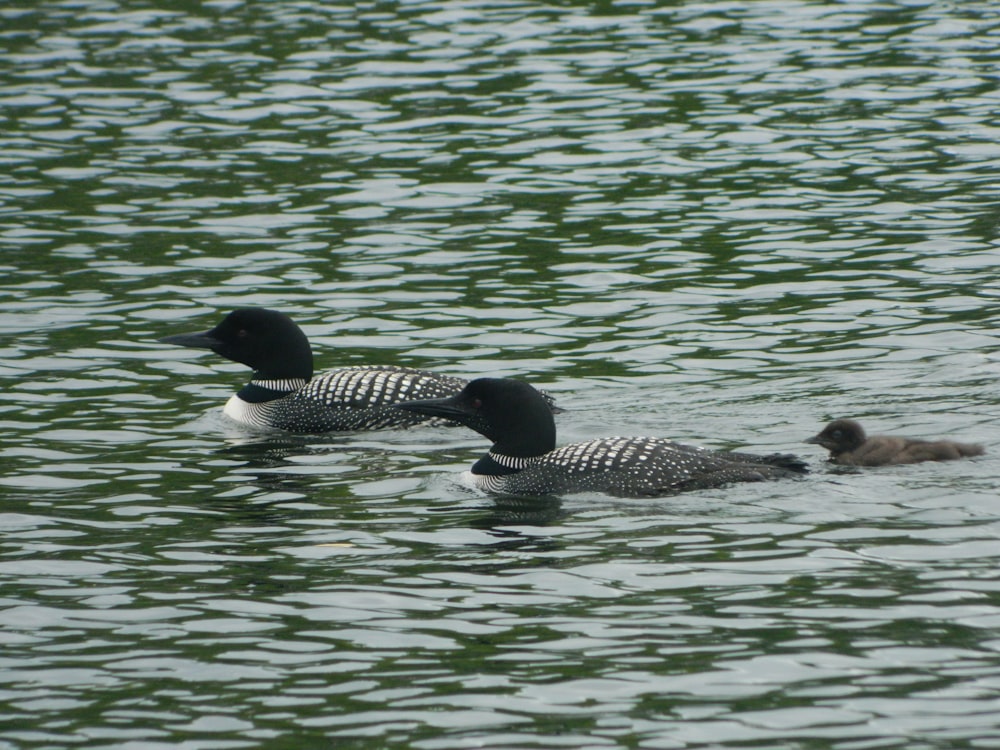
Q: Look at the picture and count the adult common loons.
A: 2